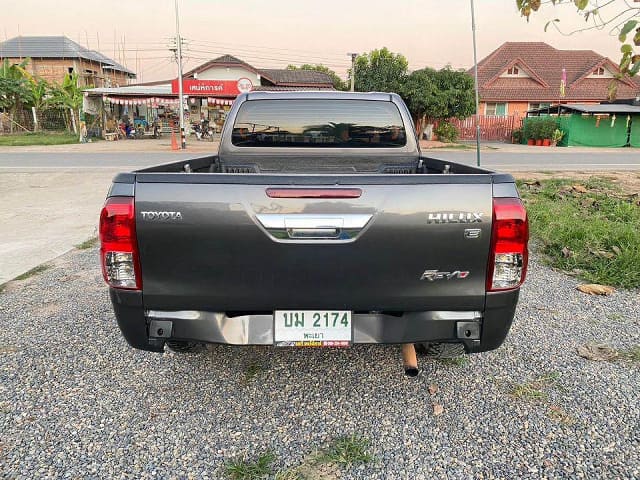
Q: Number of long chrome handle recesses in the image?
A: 1